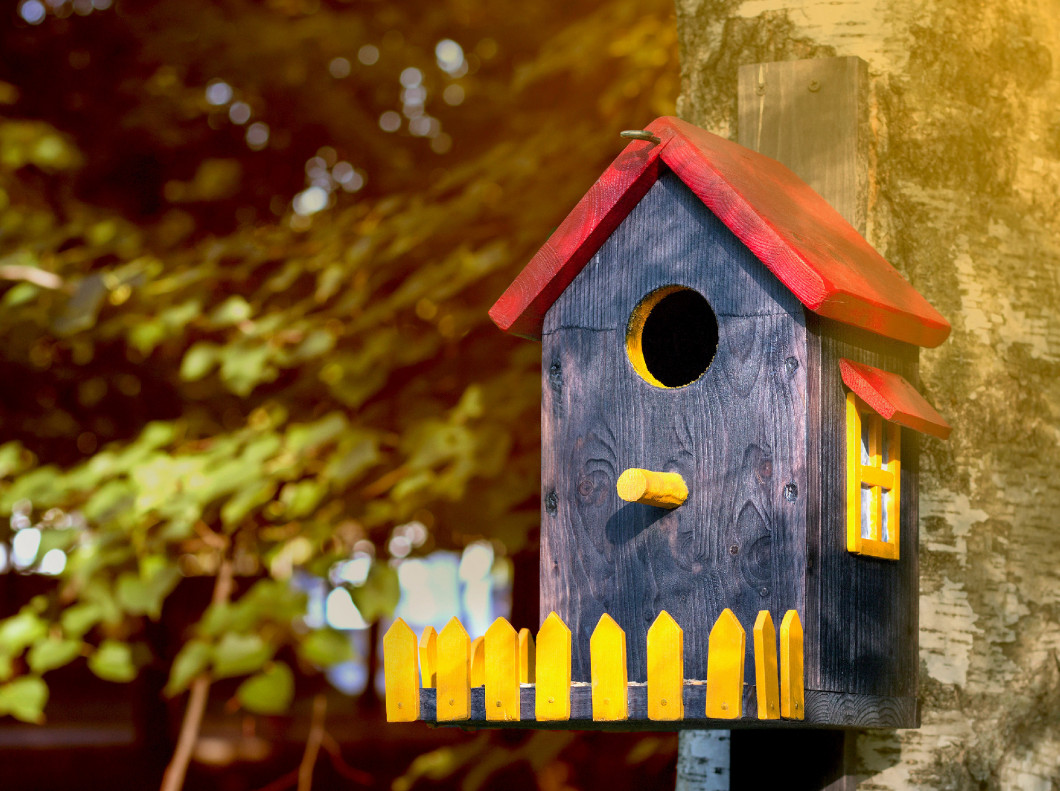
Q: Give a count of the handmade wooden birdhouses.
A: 1